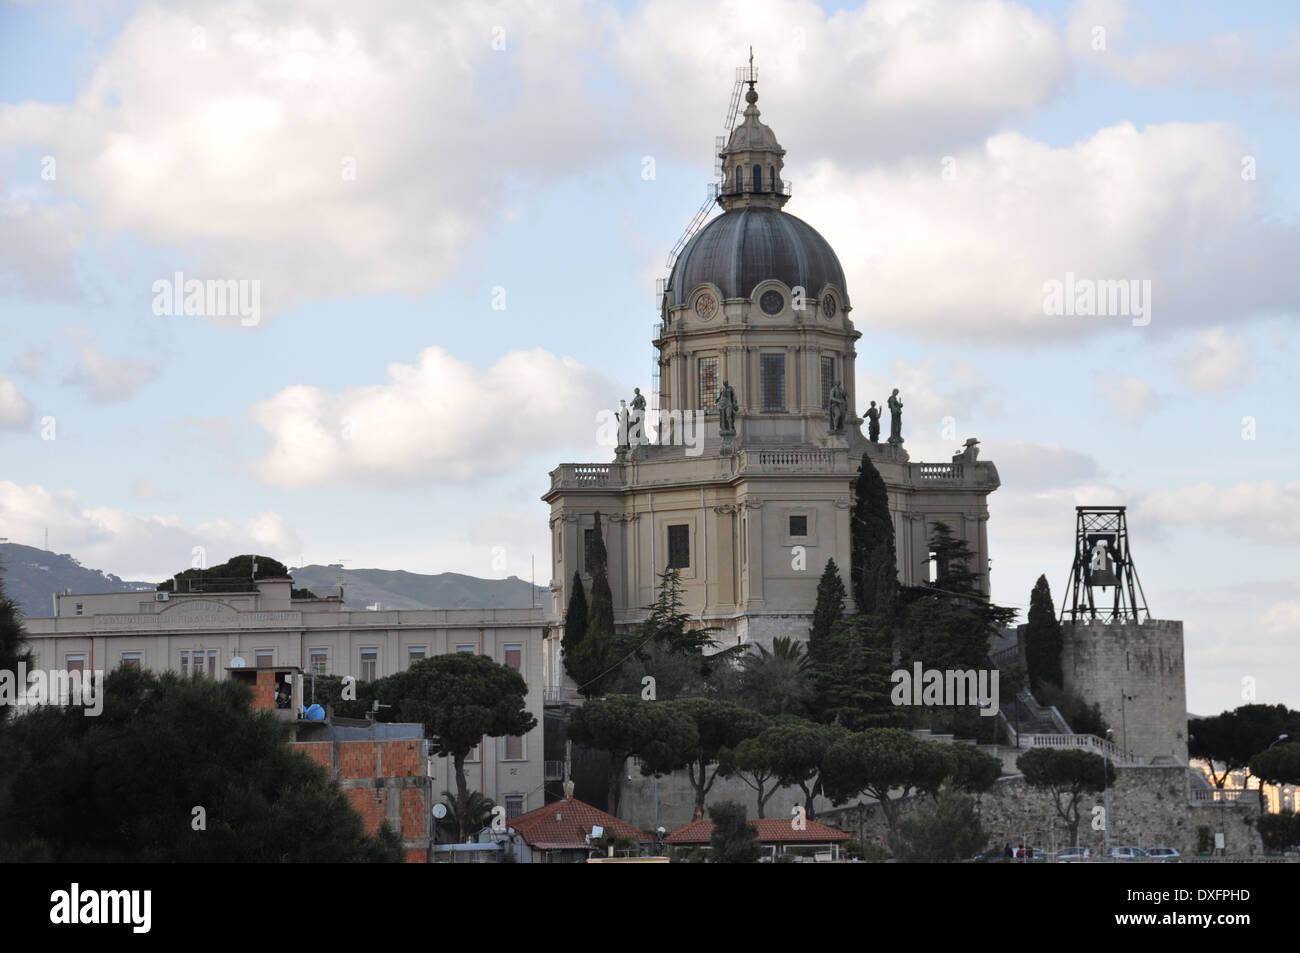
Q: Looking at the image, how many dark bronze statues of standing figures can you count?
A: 6